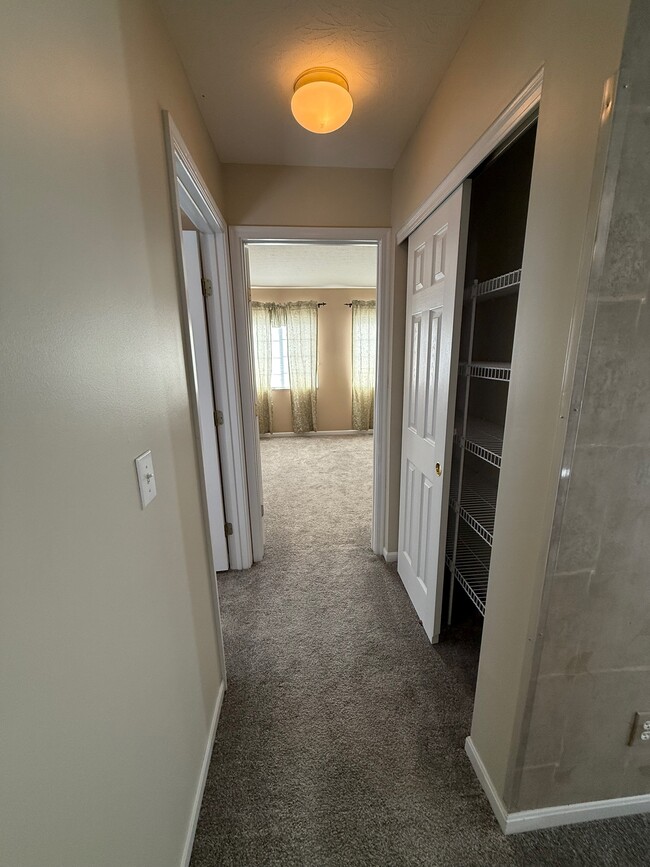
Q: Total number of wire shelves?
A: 5